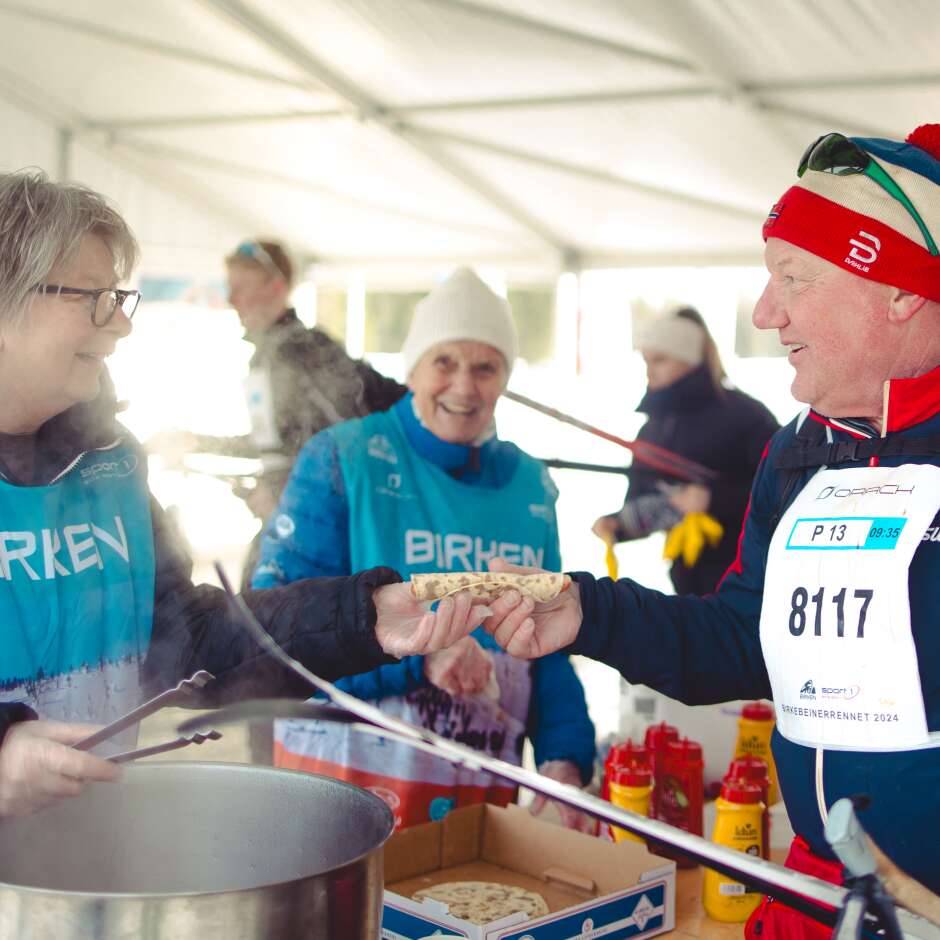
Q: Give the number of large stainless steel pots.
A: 1